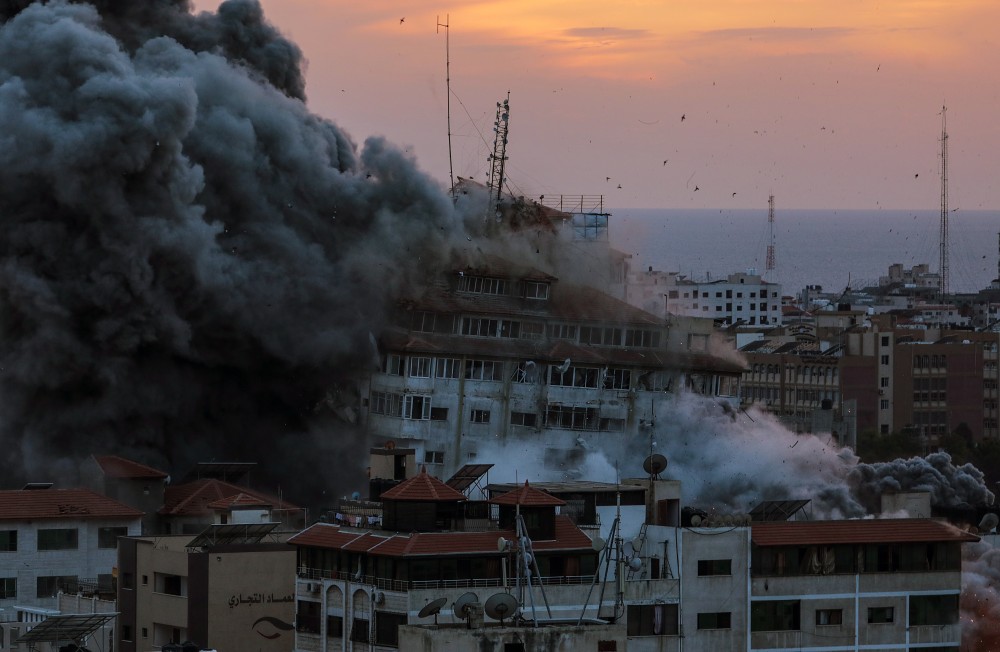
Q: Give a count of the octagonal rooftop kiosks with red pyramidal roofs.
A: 2